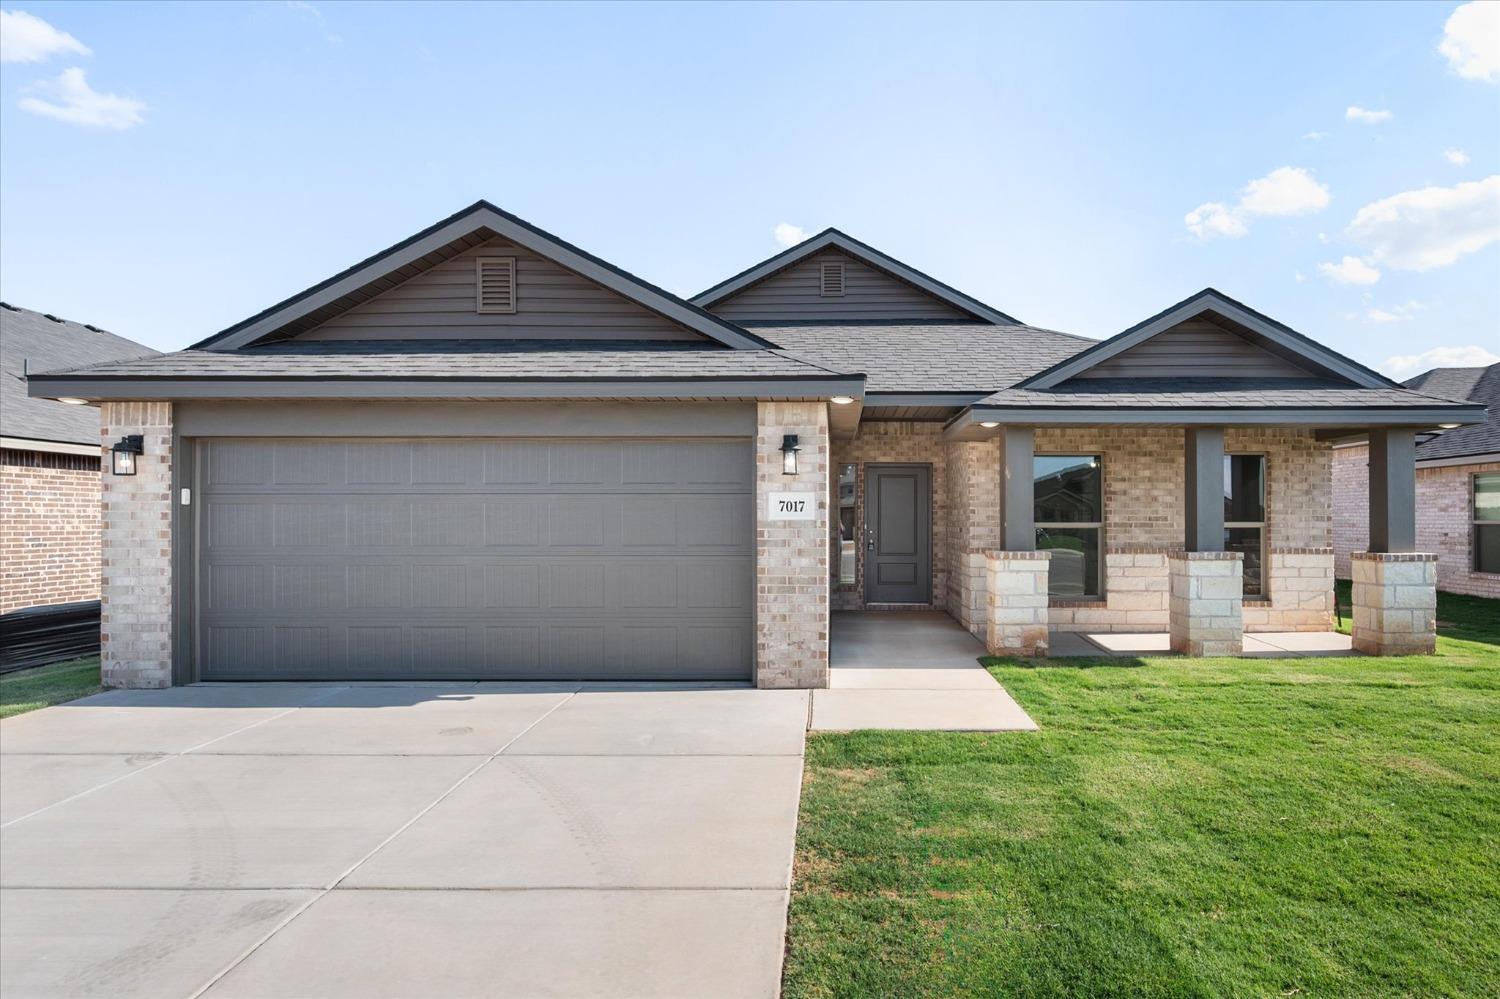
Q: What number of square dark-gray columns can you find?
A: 3